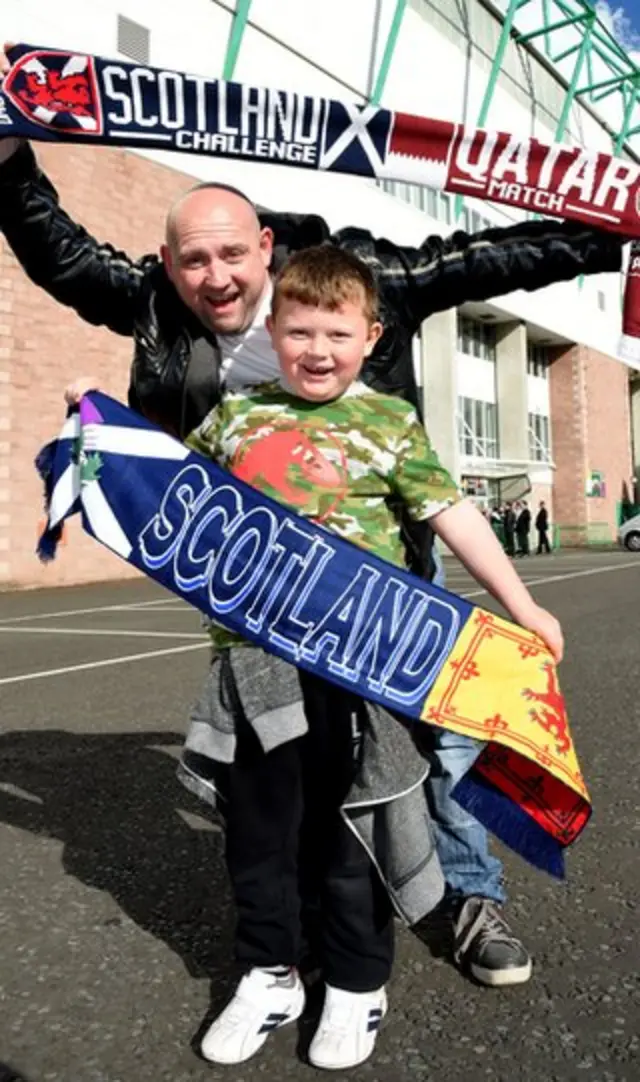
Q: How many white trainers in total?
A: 2